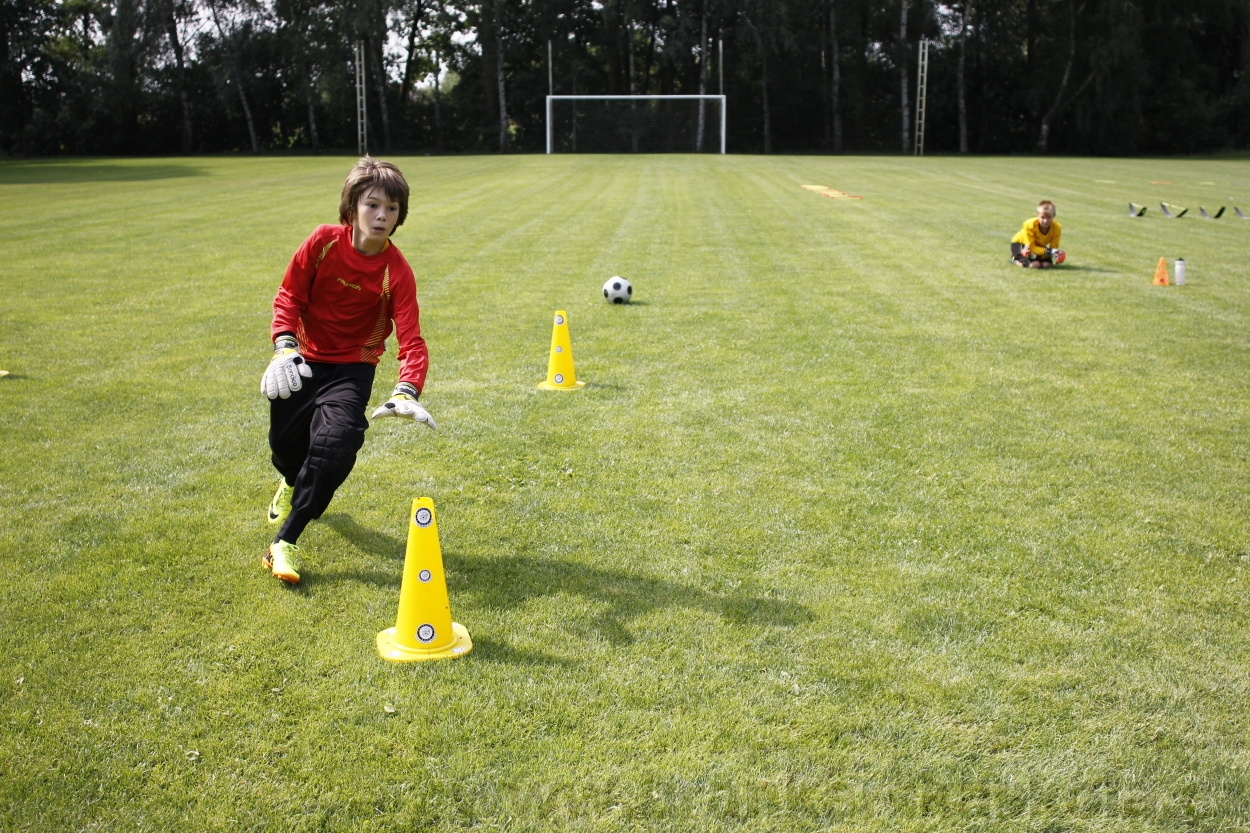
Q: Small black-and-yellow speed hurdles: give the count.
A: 4